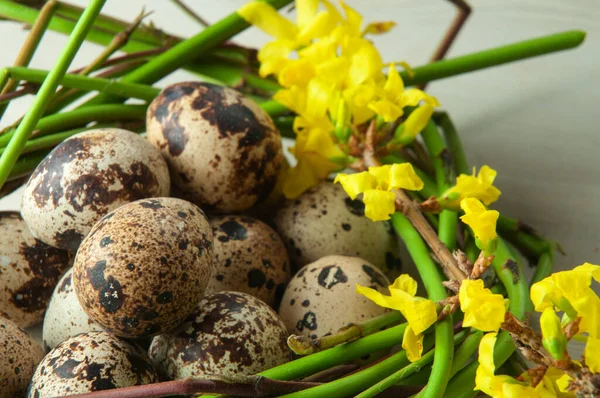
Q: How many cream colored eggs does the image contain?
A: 11